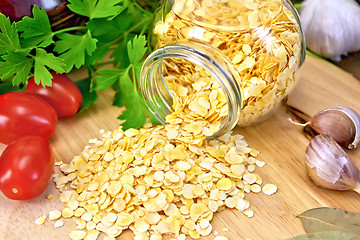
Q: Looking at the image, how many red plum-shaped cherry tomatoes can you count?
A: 3